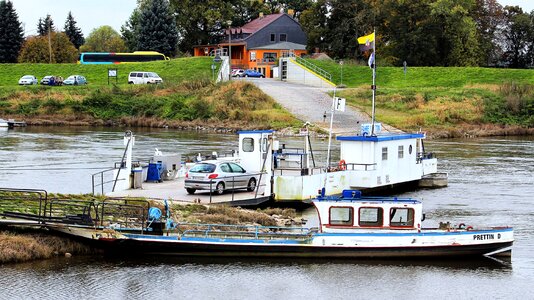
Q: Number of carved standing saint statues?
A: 0